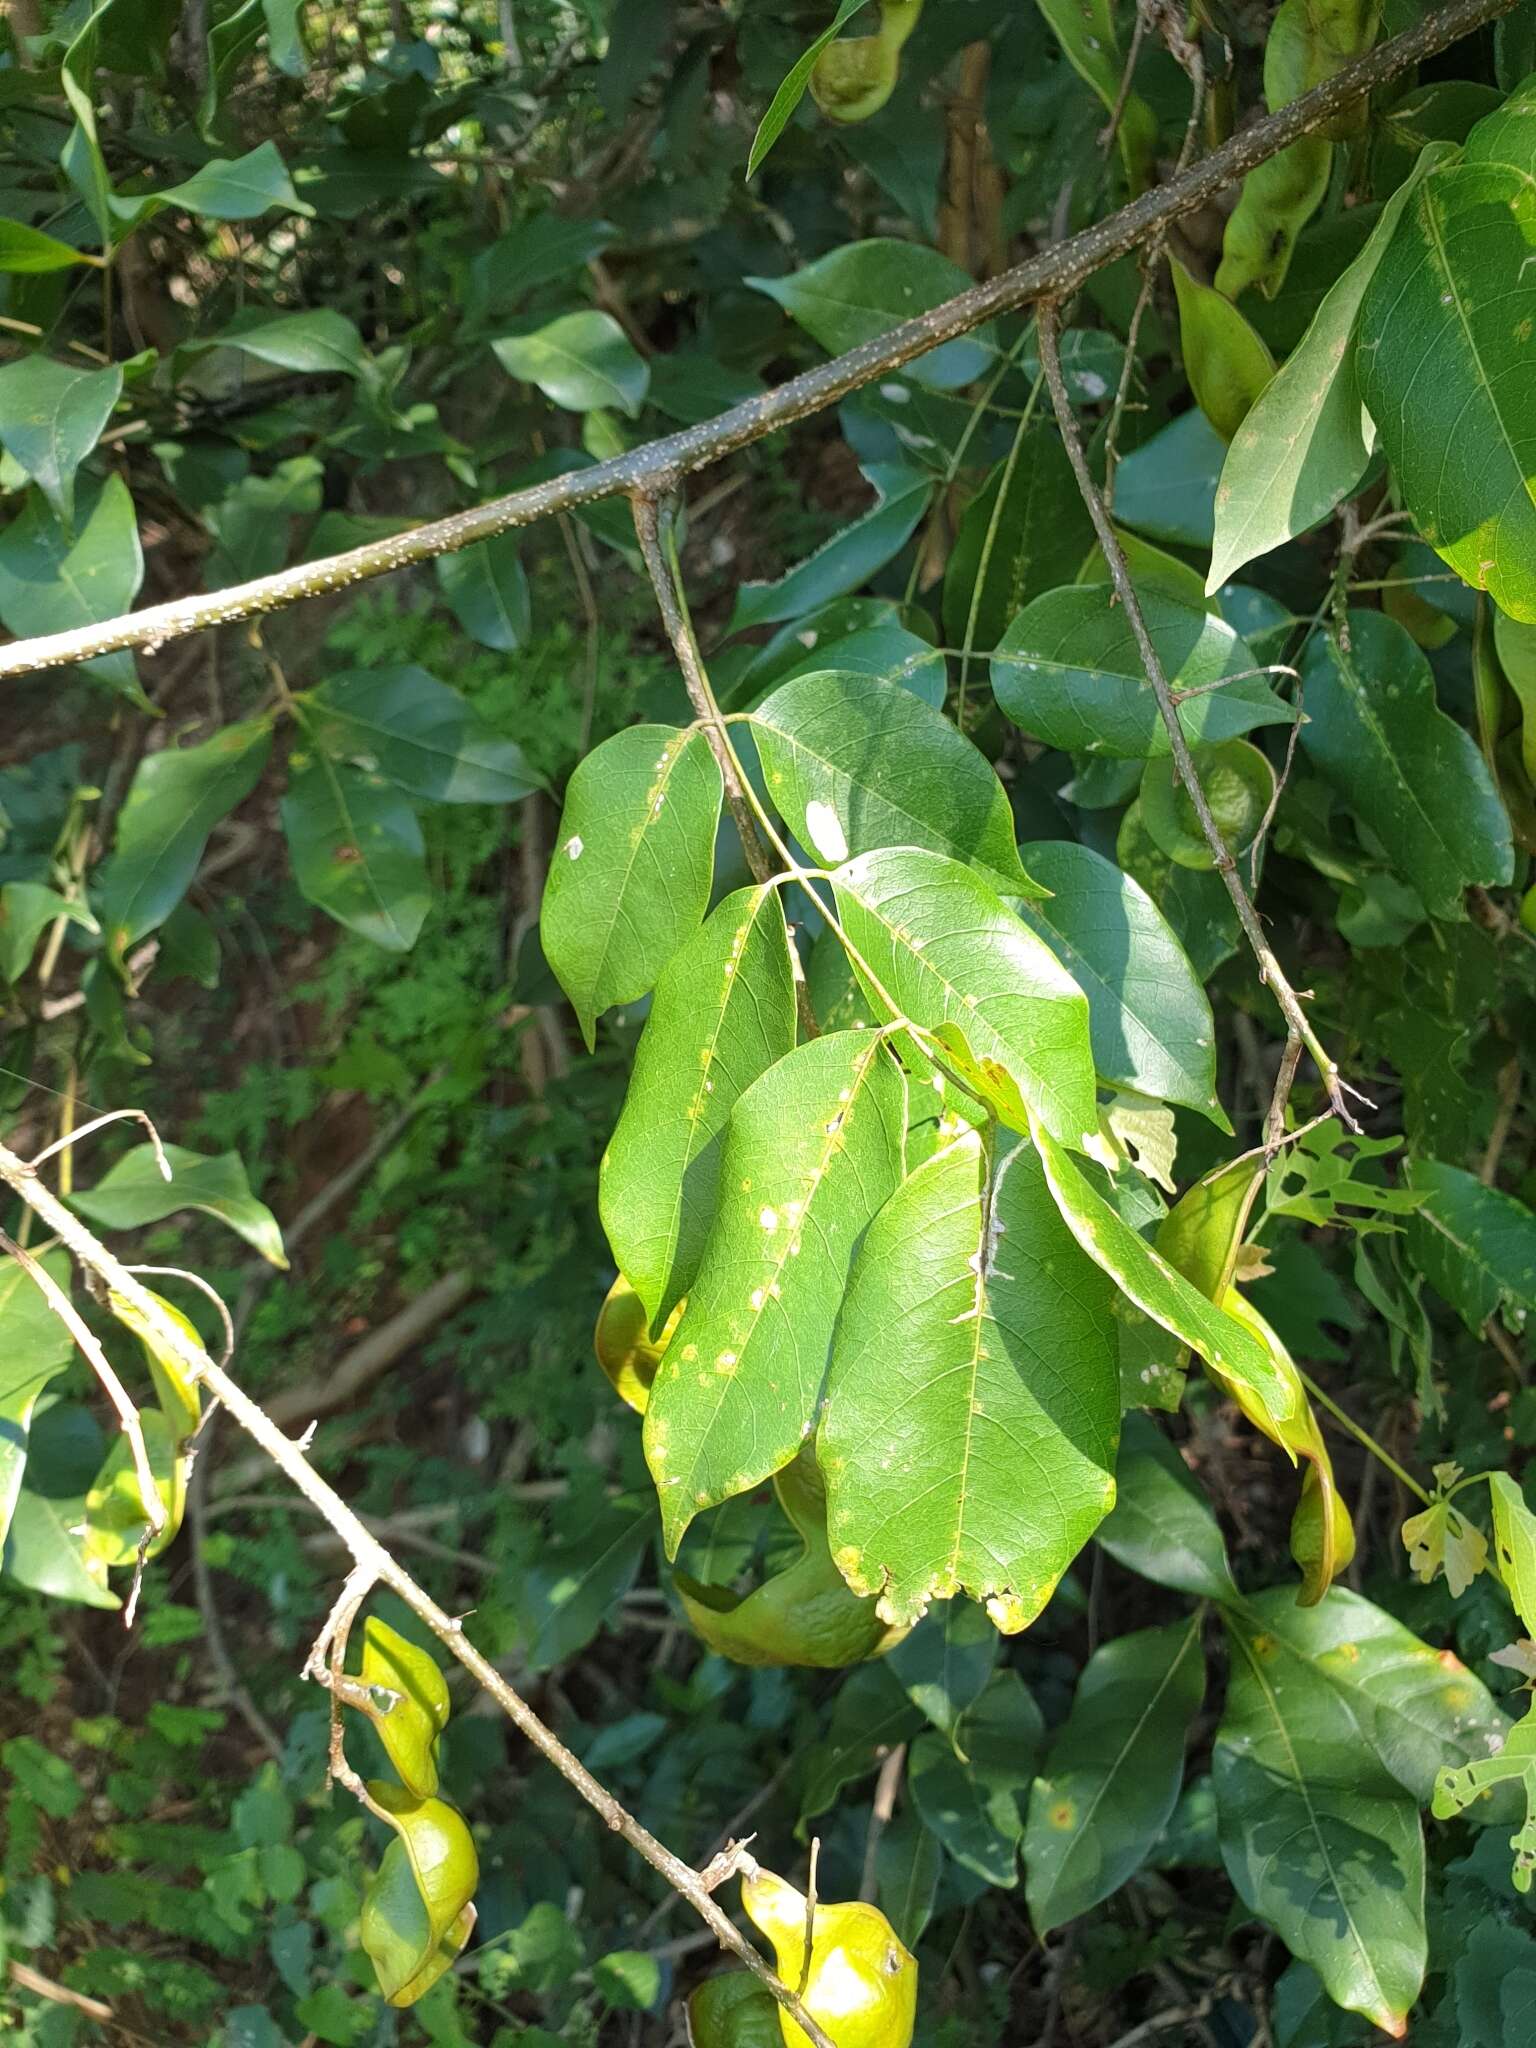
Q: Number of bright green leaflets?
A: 7